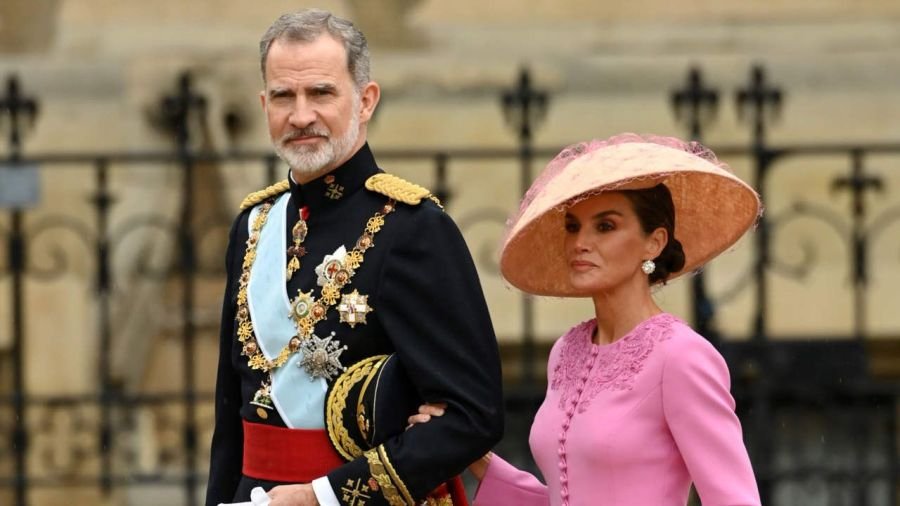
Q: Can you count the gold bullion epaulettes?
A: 2